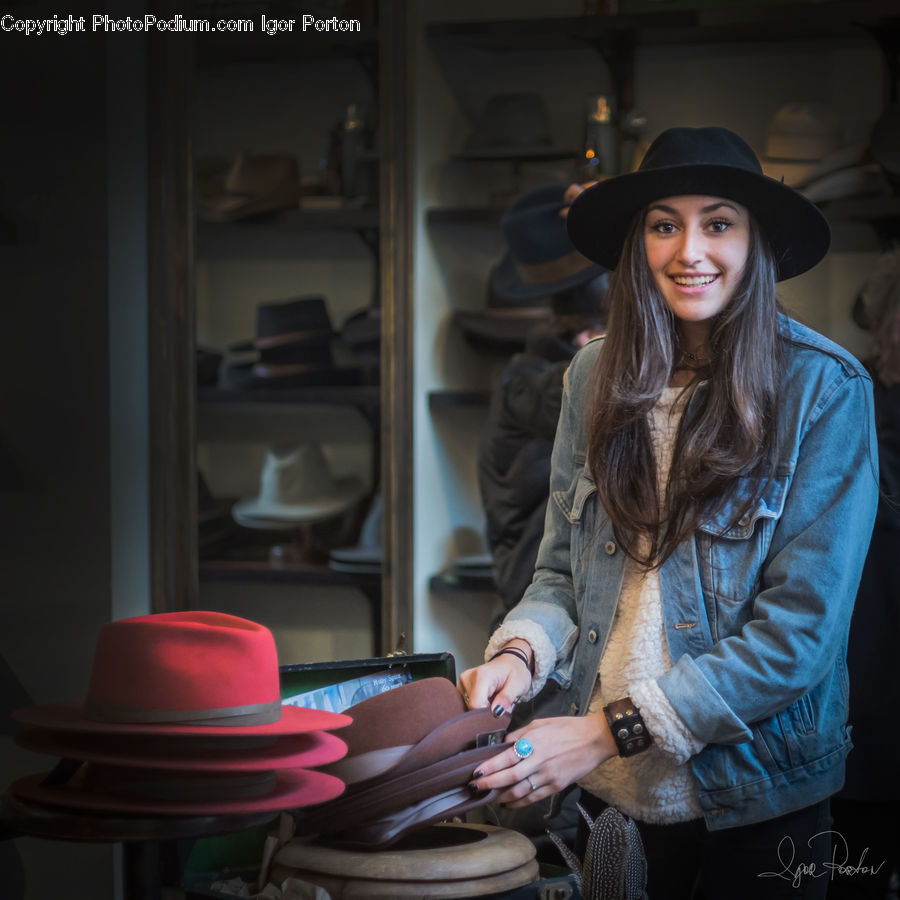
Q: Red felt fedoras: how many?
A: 3